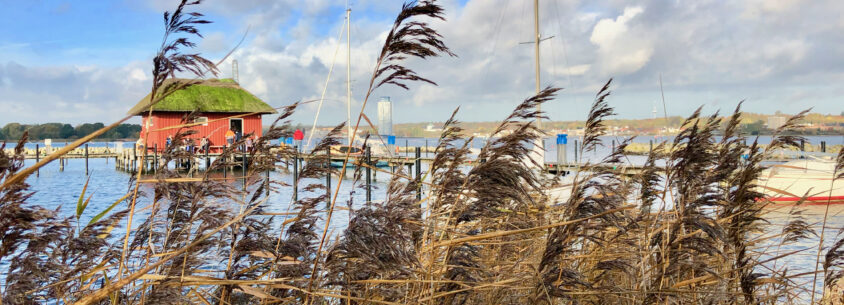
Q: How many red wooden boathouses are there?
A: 1